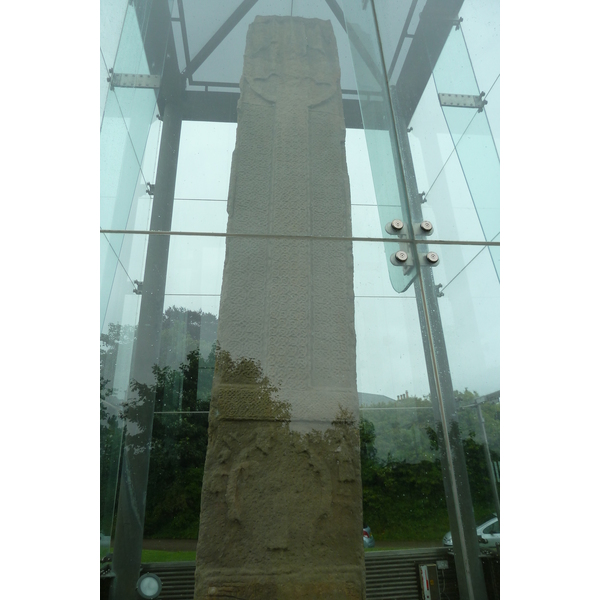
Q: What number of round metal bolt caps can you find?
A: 4